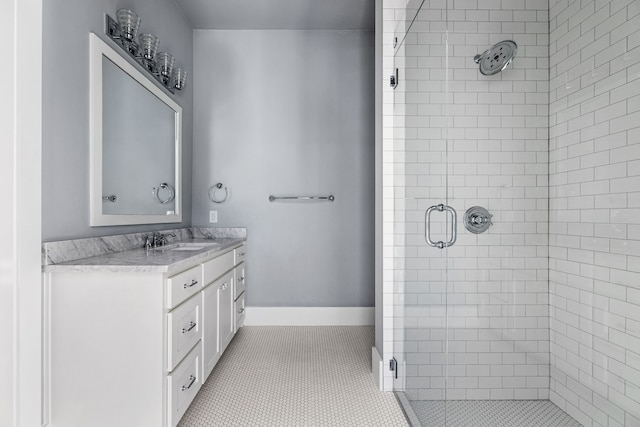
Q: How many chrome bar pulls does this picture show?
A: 6